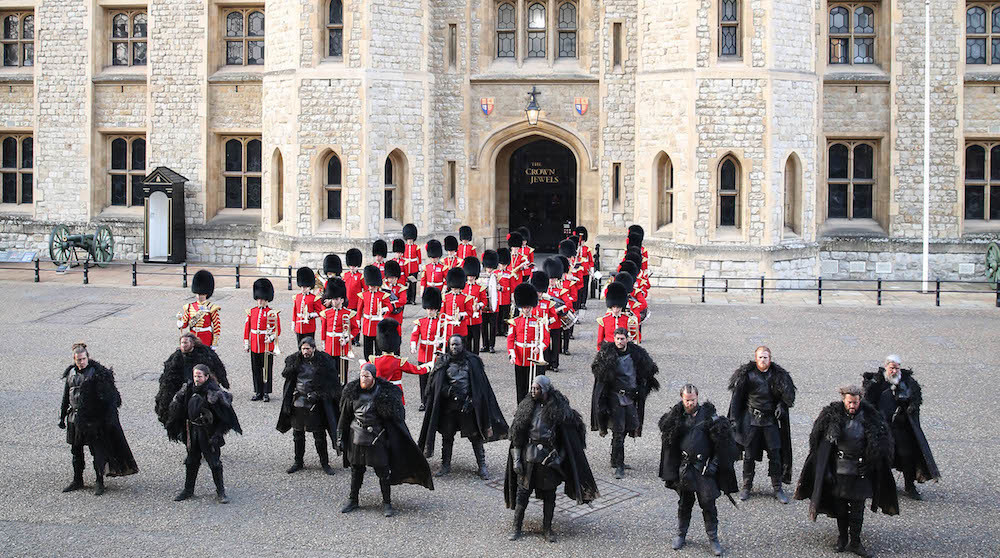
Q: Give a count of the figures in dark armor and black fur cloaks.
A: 12